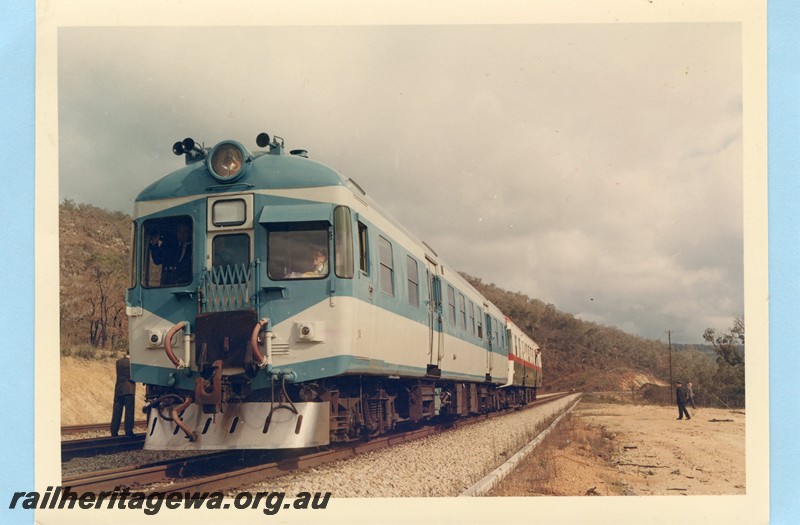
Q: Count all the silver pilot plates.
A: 1